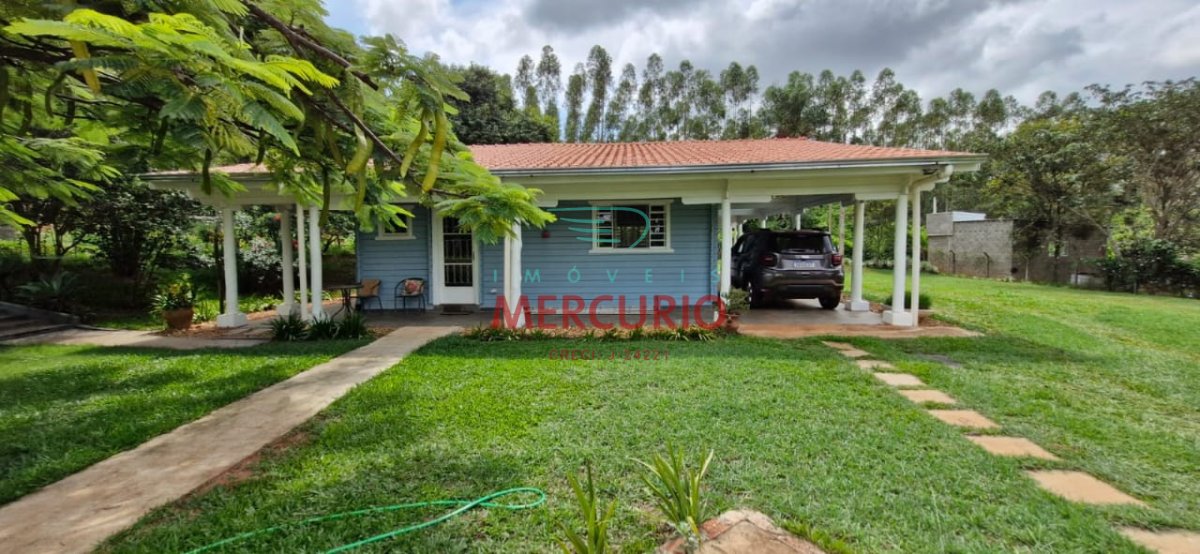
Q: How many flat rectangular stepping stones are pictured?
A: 9